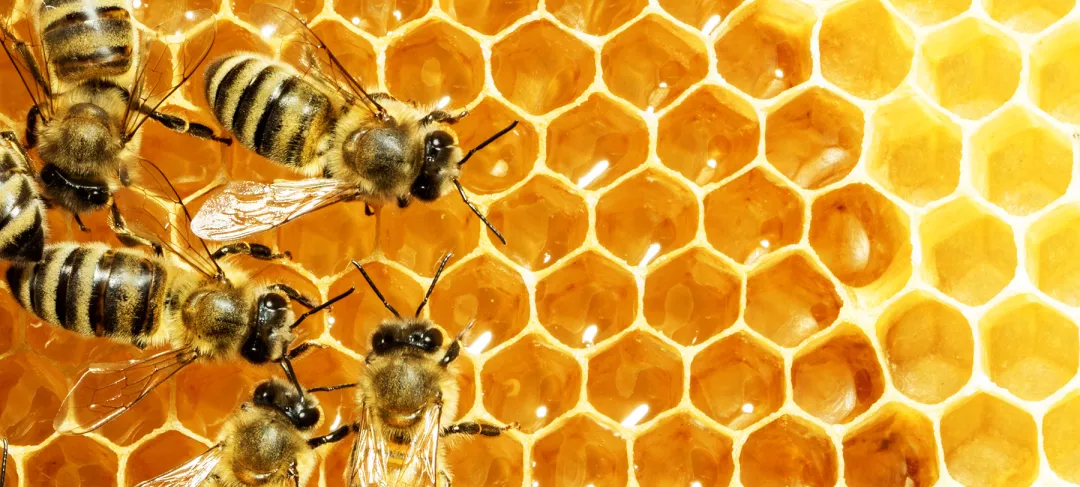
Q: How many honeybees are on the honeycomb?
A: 6